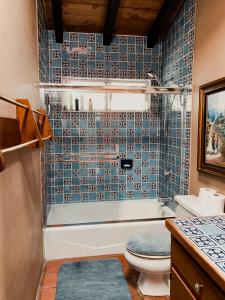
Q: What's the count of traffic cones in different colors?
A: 0